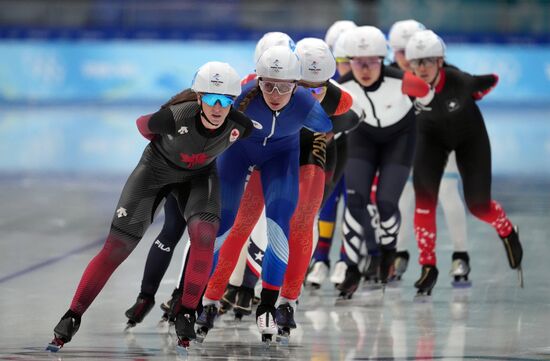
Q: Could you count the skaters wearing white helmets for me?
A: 8